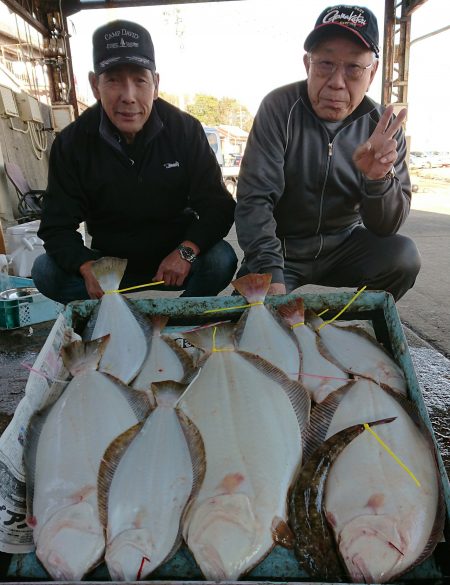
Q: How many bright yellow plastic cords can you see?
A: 6